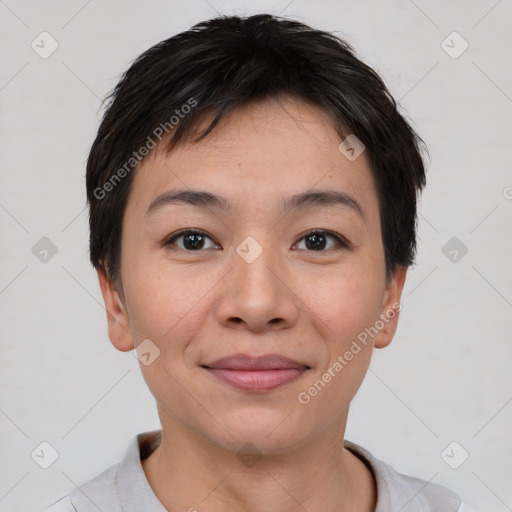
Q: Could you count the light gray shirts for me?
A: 1